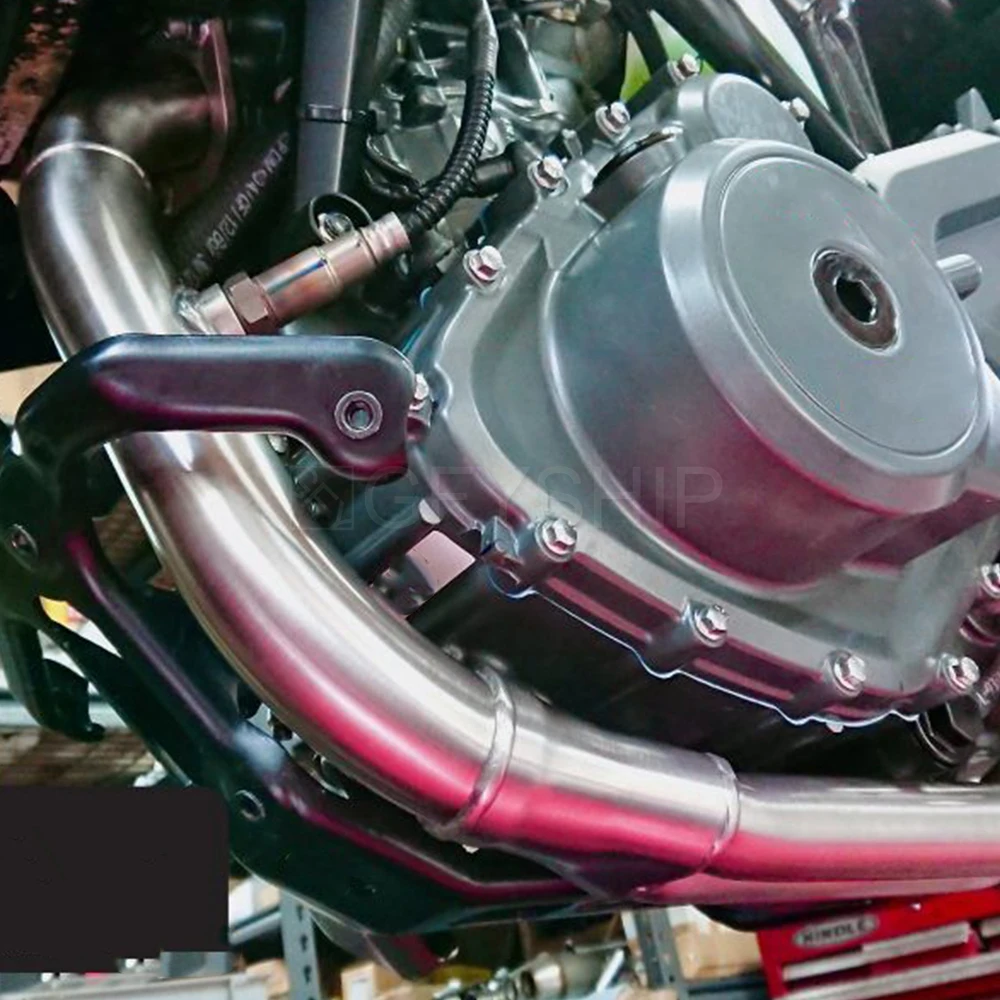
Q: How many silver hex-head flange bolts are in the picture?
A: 11